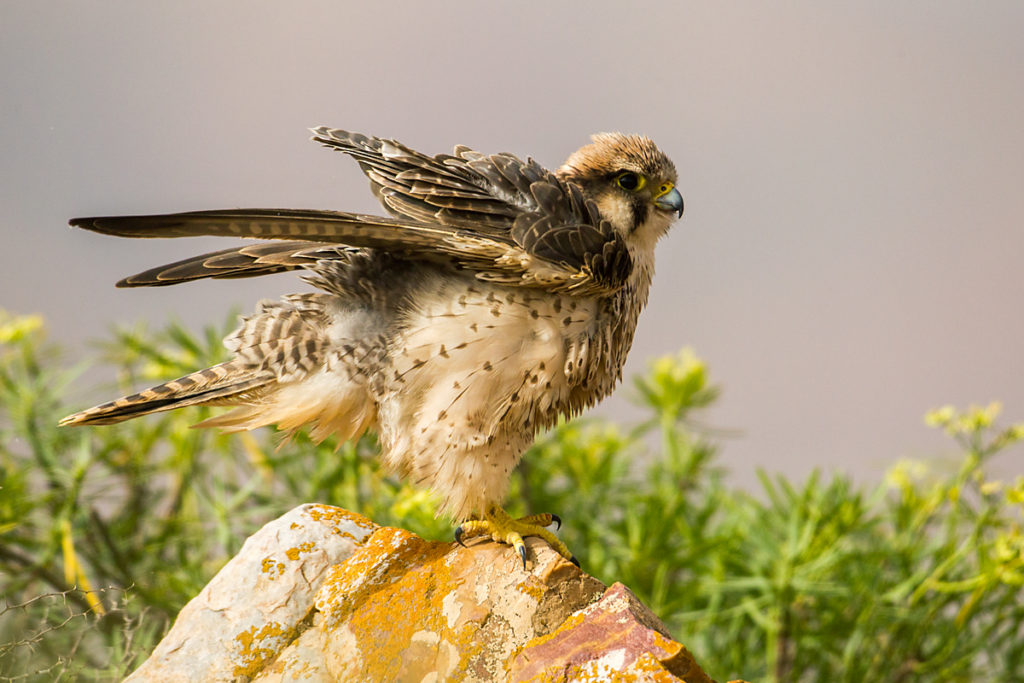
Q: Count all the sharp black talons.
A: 4